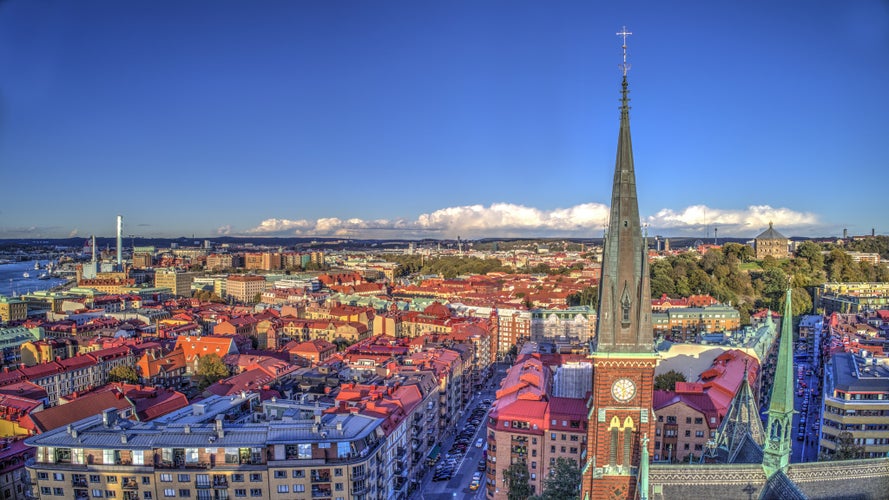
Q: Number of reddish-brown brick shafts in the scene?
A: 1